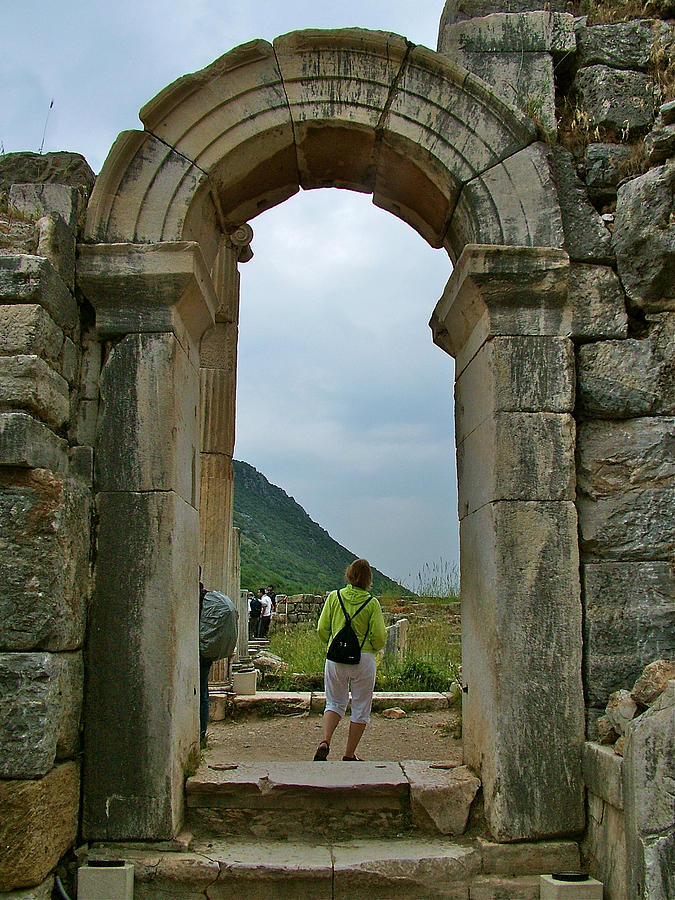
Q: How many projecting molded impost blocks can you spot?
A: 2